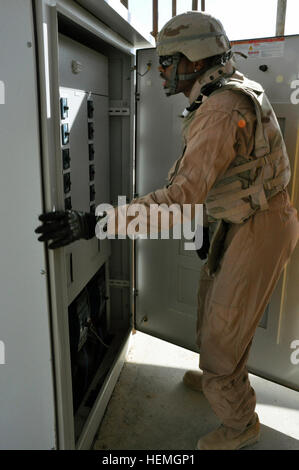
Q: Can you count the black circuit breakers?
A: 11